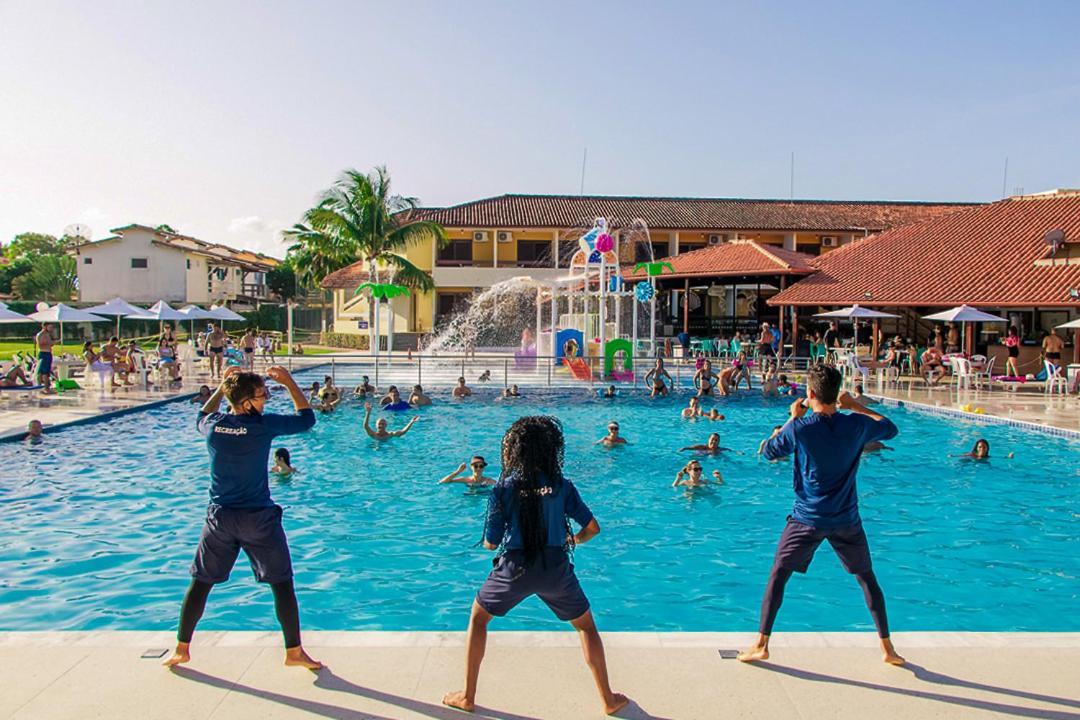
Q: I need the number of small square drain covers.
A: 2